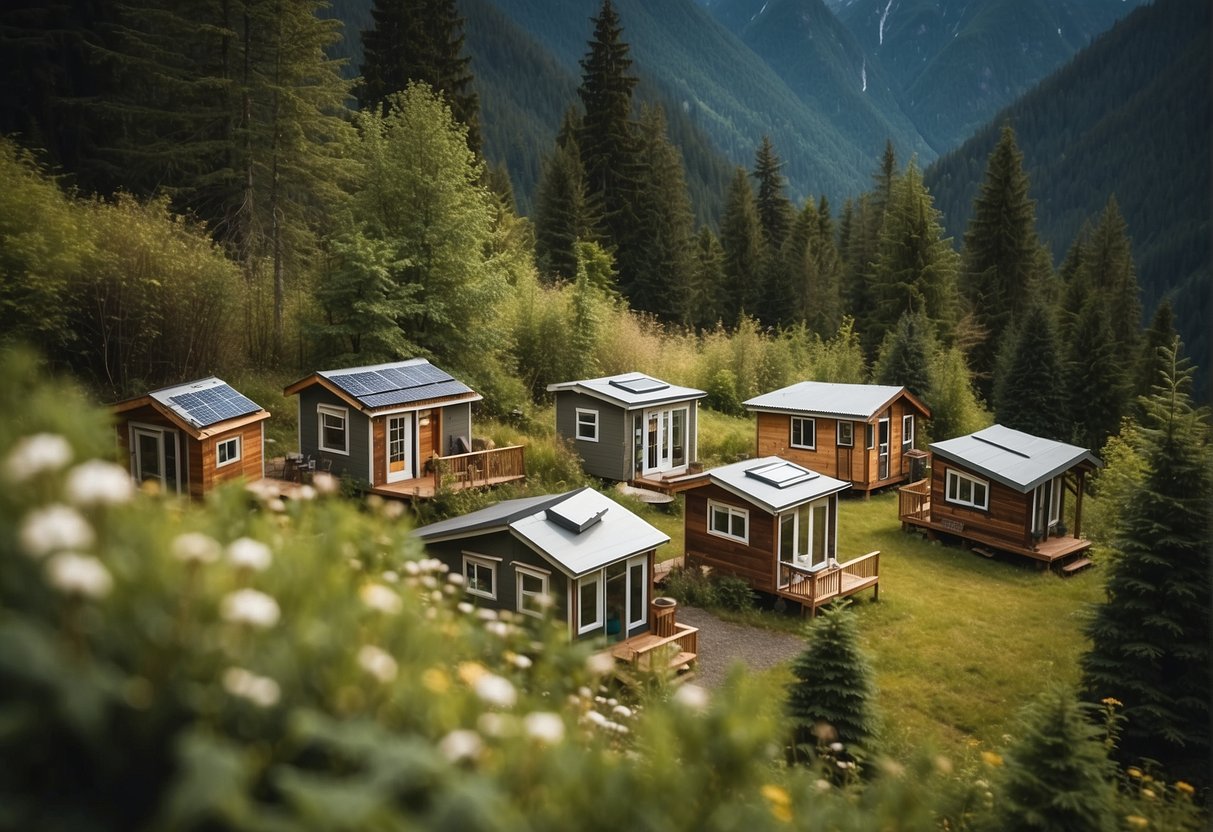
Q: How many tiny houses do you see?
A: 7